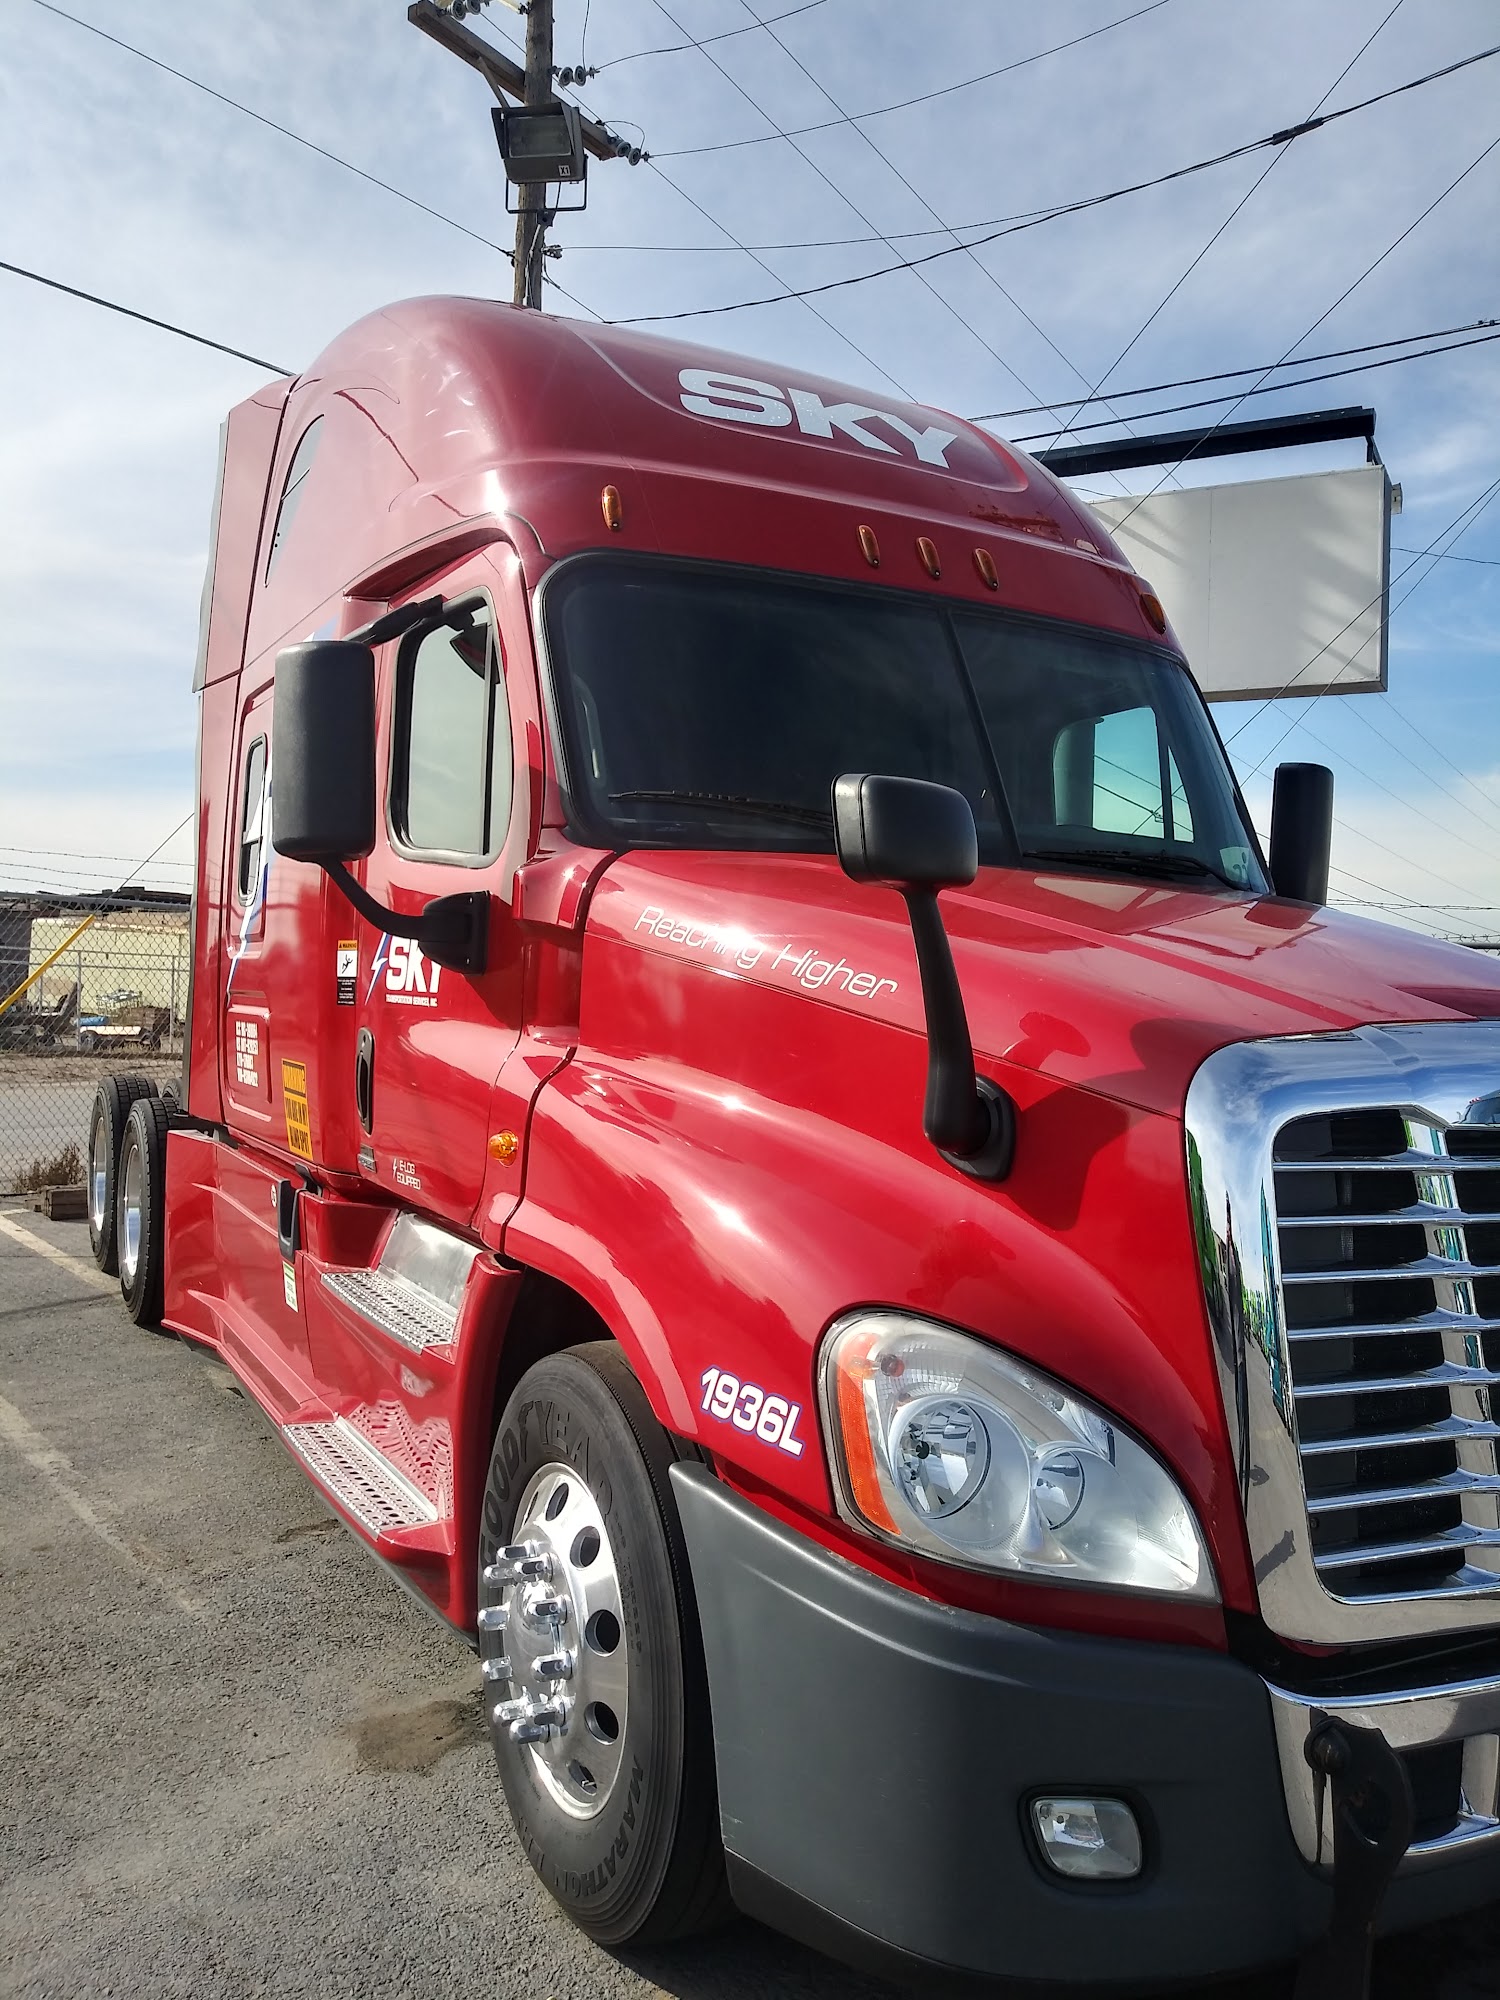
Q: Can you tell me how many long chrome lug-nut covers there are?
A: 10